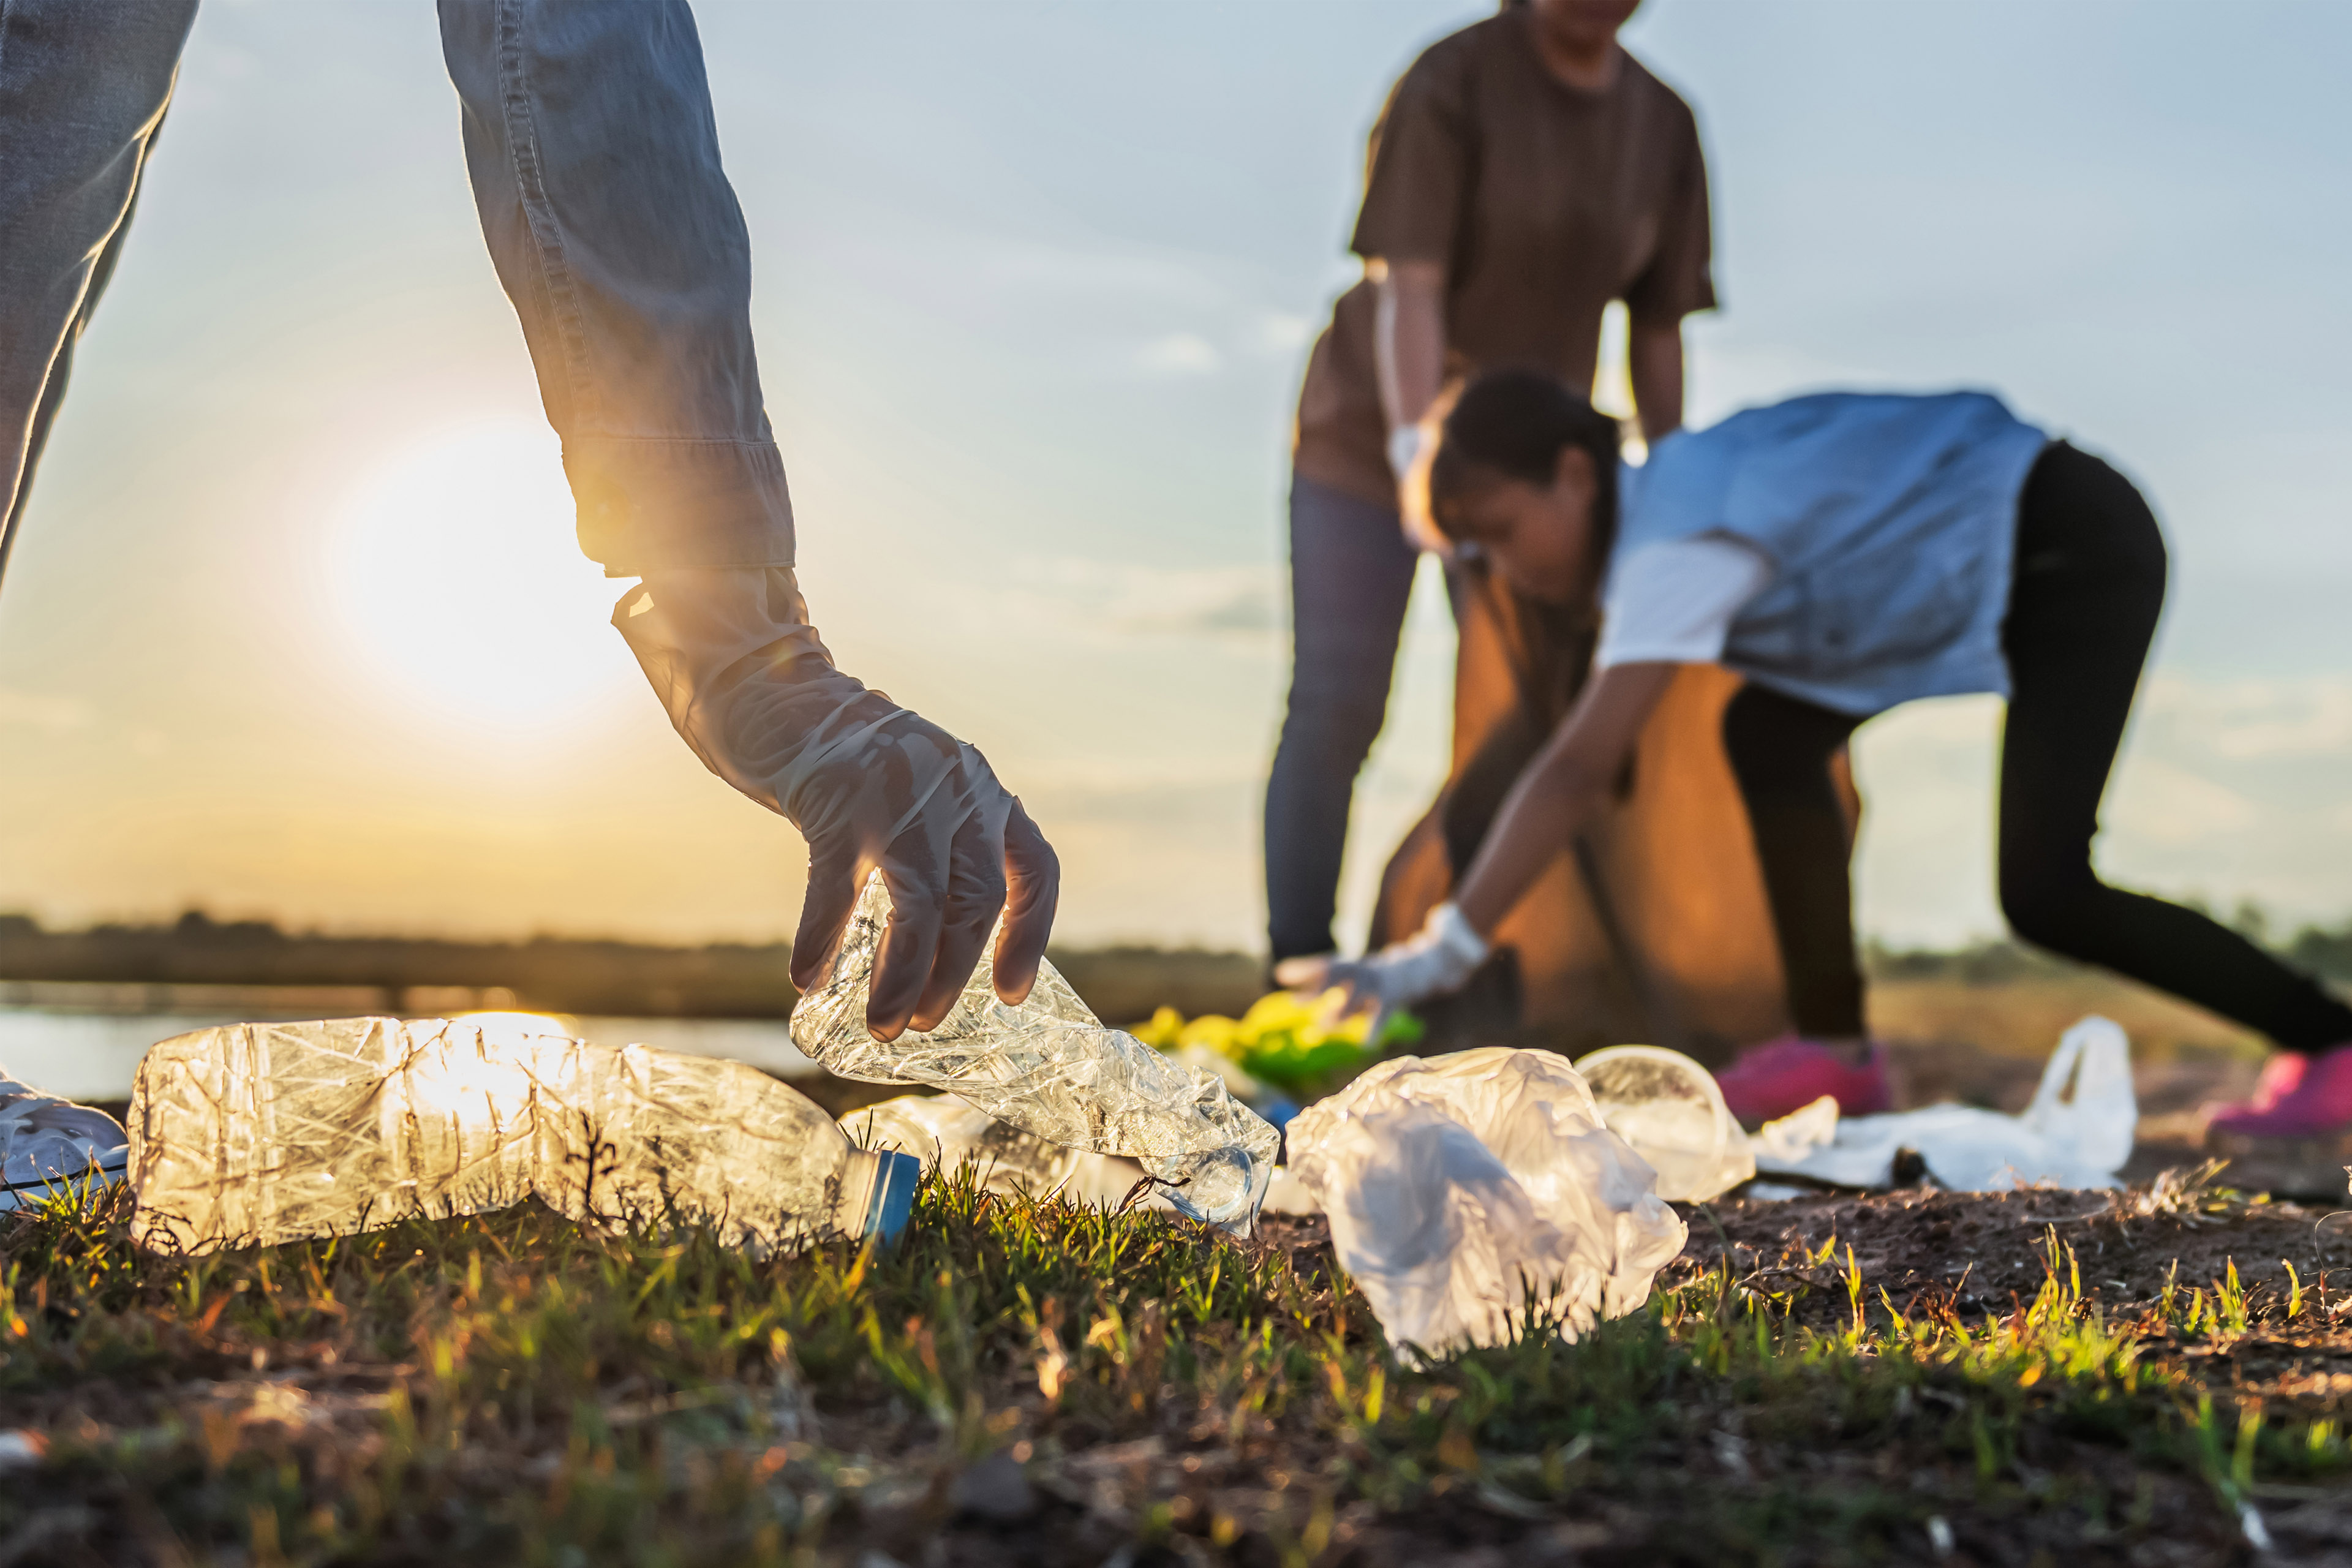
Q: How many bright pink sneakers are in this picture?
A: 2